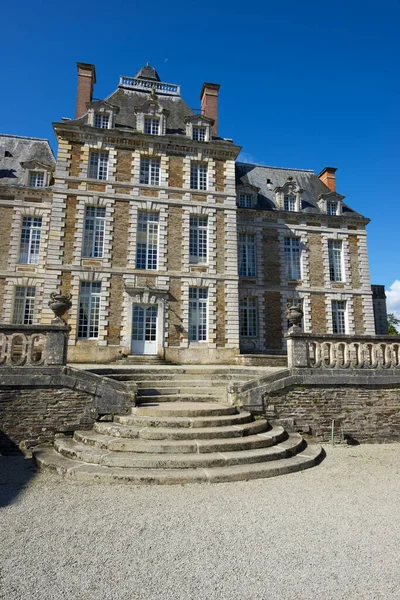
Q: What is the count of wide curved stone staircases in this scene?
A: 1